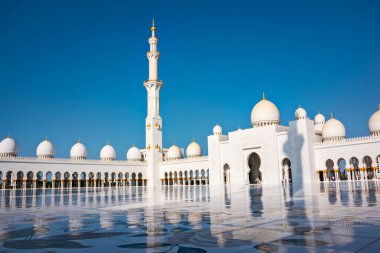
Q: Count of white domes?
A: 13